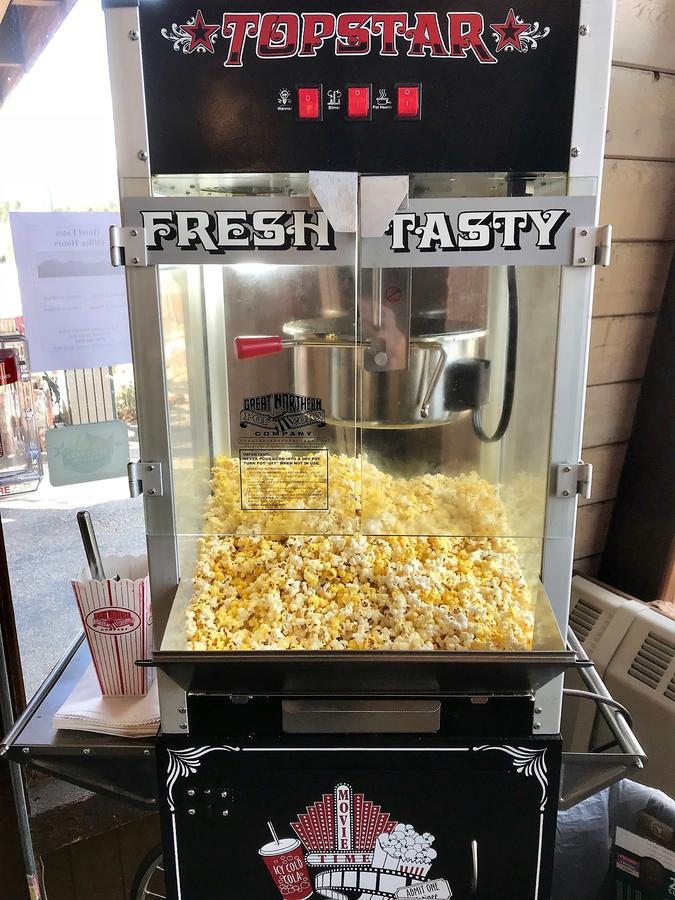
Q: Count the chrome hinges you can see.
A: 4